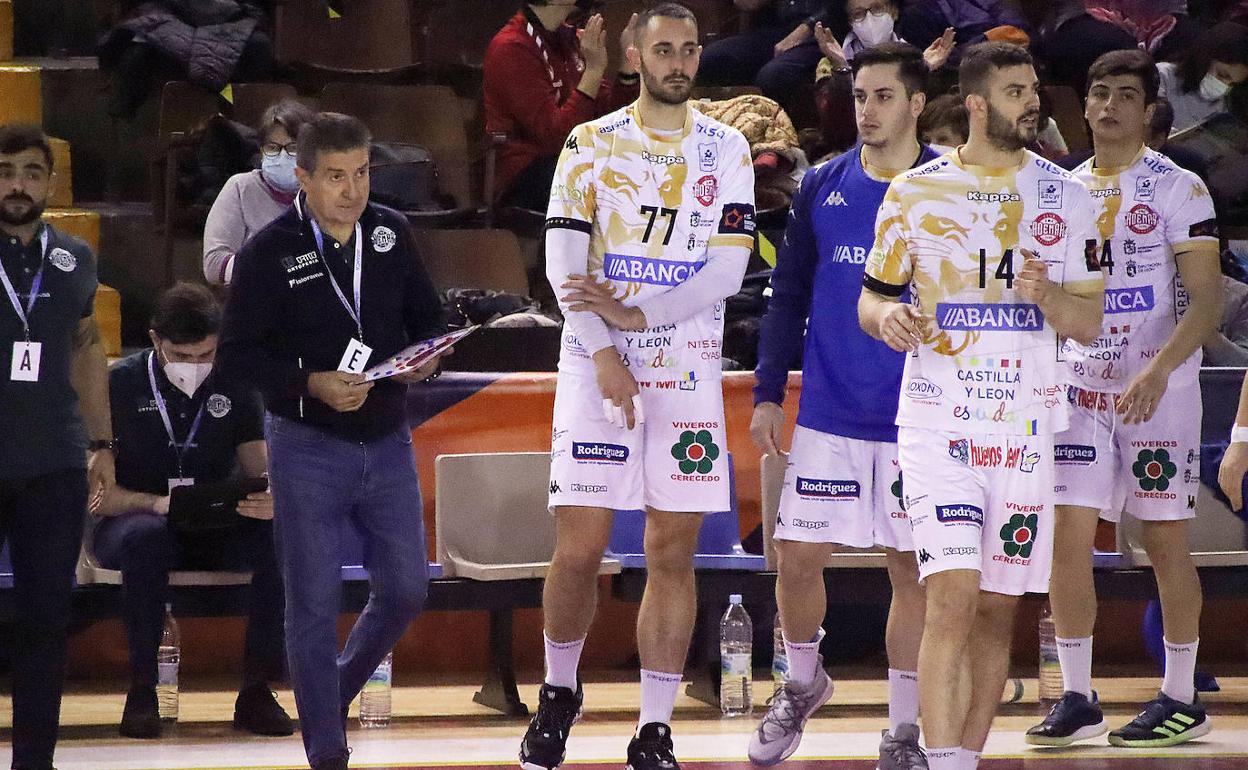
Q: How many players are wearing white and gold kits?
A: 3